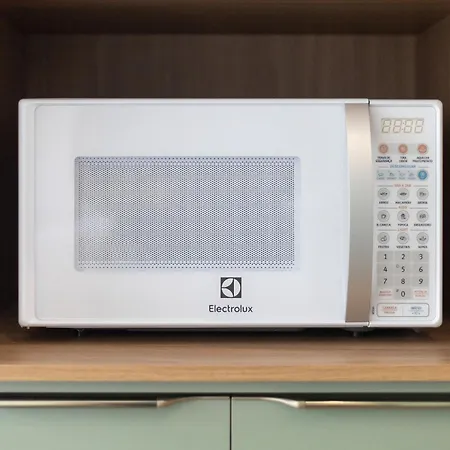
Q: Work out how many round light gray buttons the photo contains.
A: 9